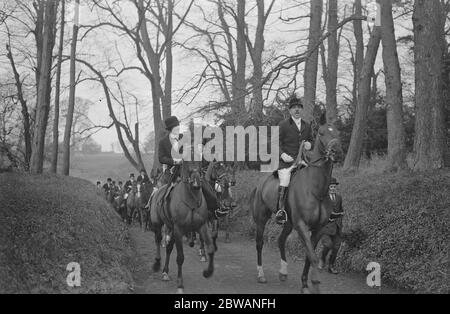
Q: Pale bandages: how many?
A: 2